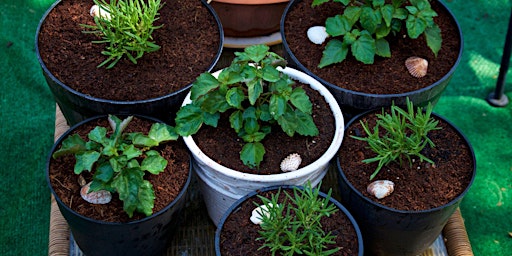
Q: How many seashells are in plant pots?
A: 7